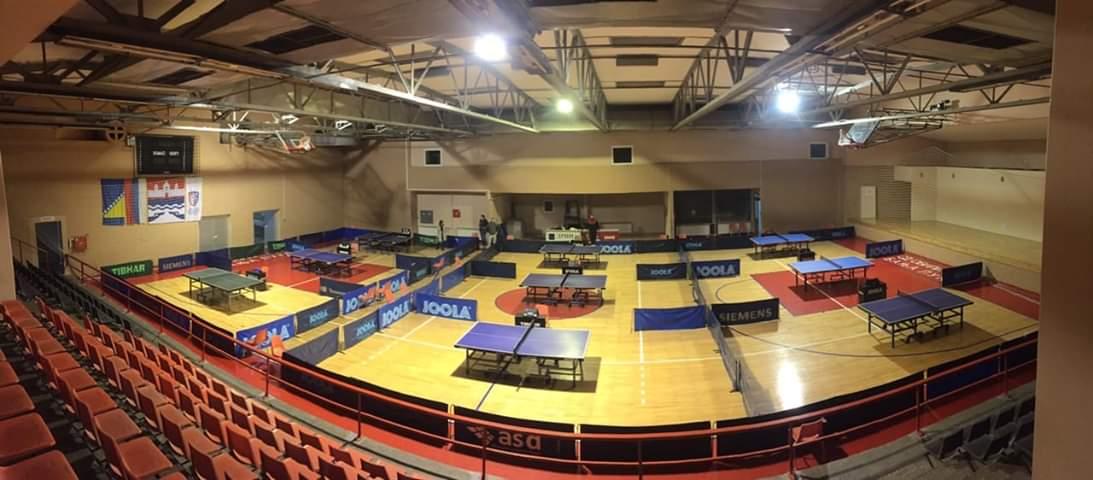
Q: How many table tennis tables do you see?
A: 9